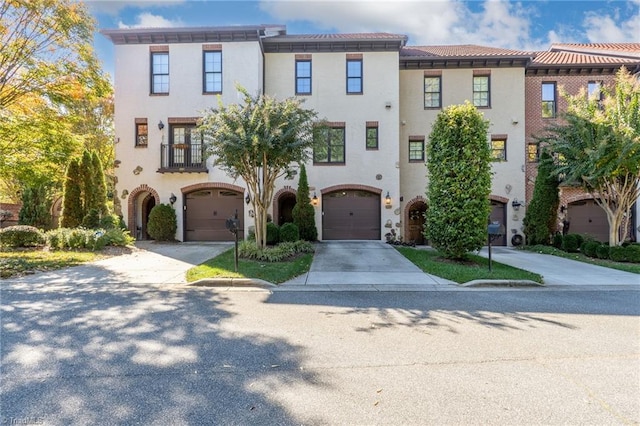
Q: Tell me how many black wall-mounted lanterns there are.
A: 6